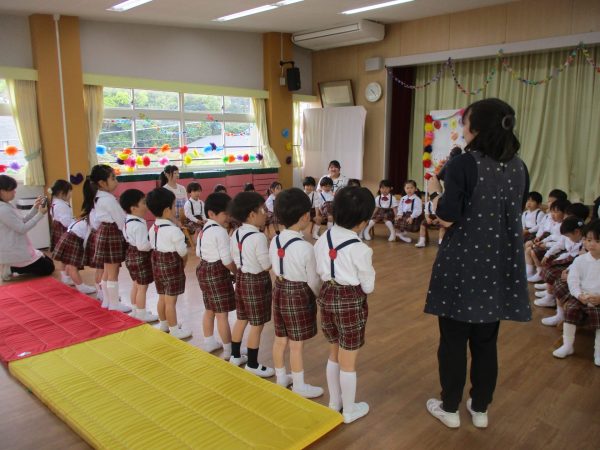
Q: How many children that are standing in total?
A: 10